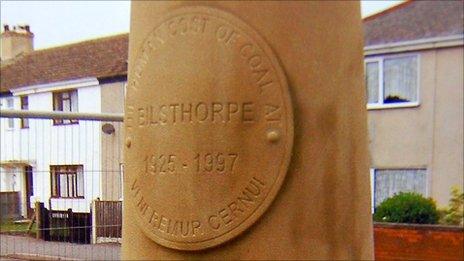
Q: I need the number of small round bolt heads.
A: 2